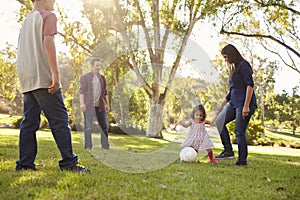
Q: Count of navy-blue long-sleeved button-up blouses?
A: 1